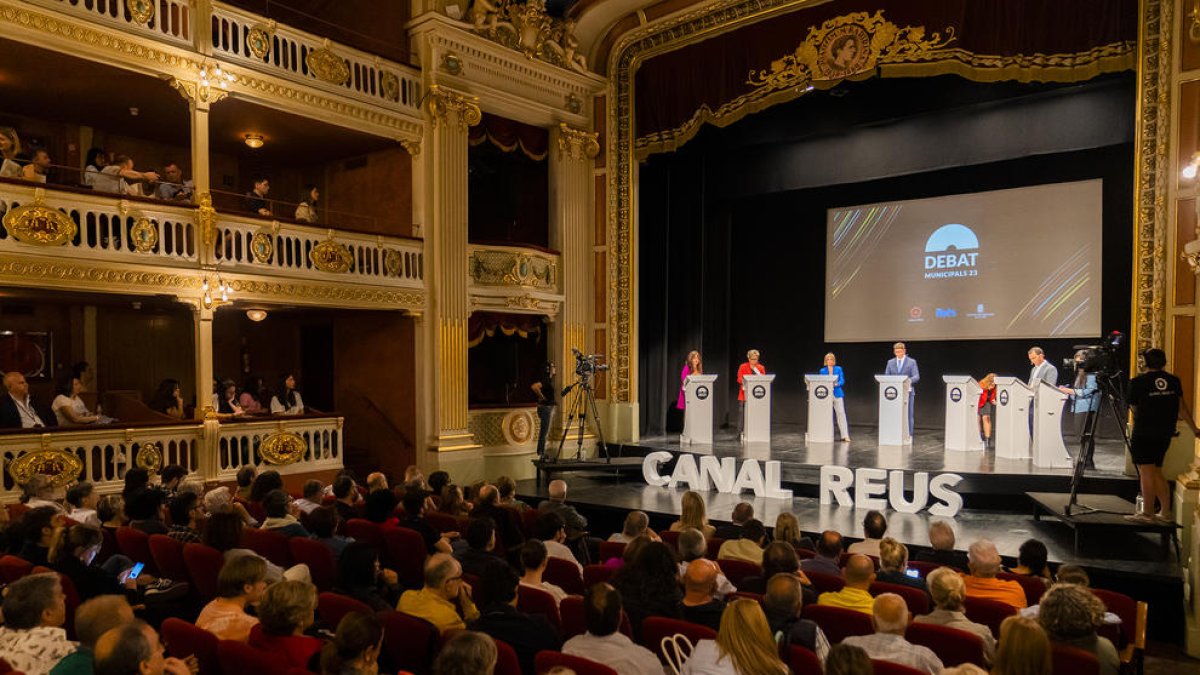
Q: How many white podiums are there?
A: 7